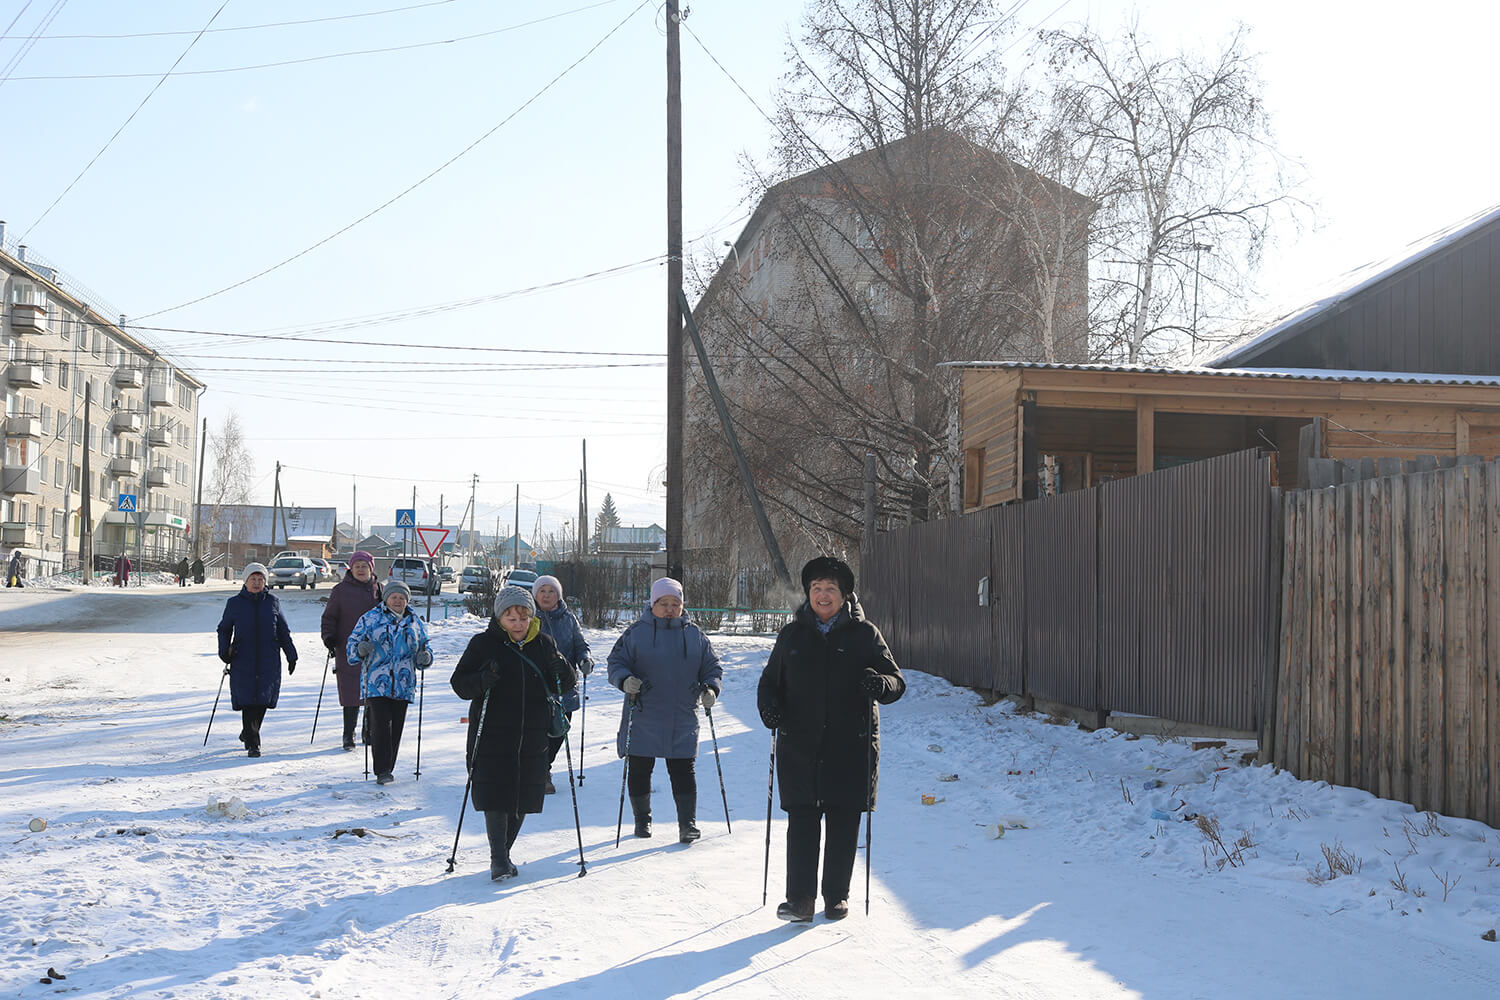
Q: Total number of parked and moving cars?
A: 8